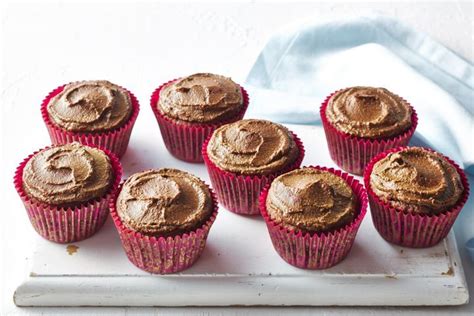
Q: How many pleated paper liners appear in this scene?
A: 8